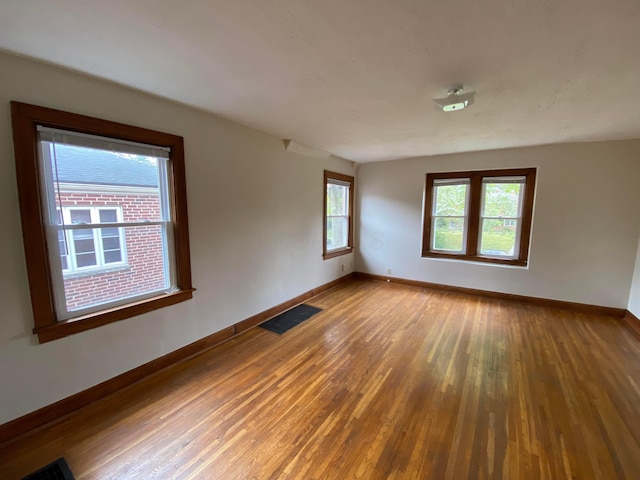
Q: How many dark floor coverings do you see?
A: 2